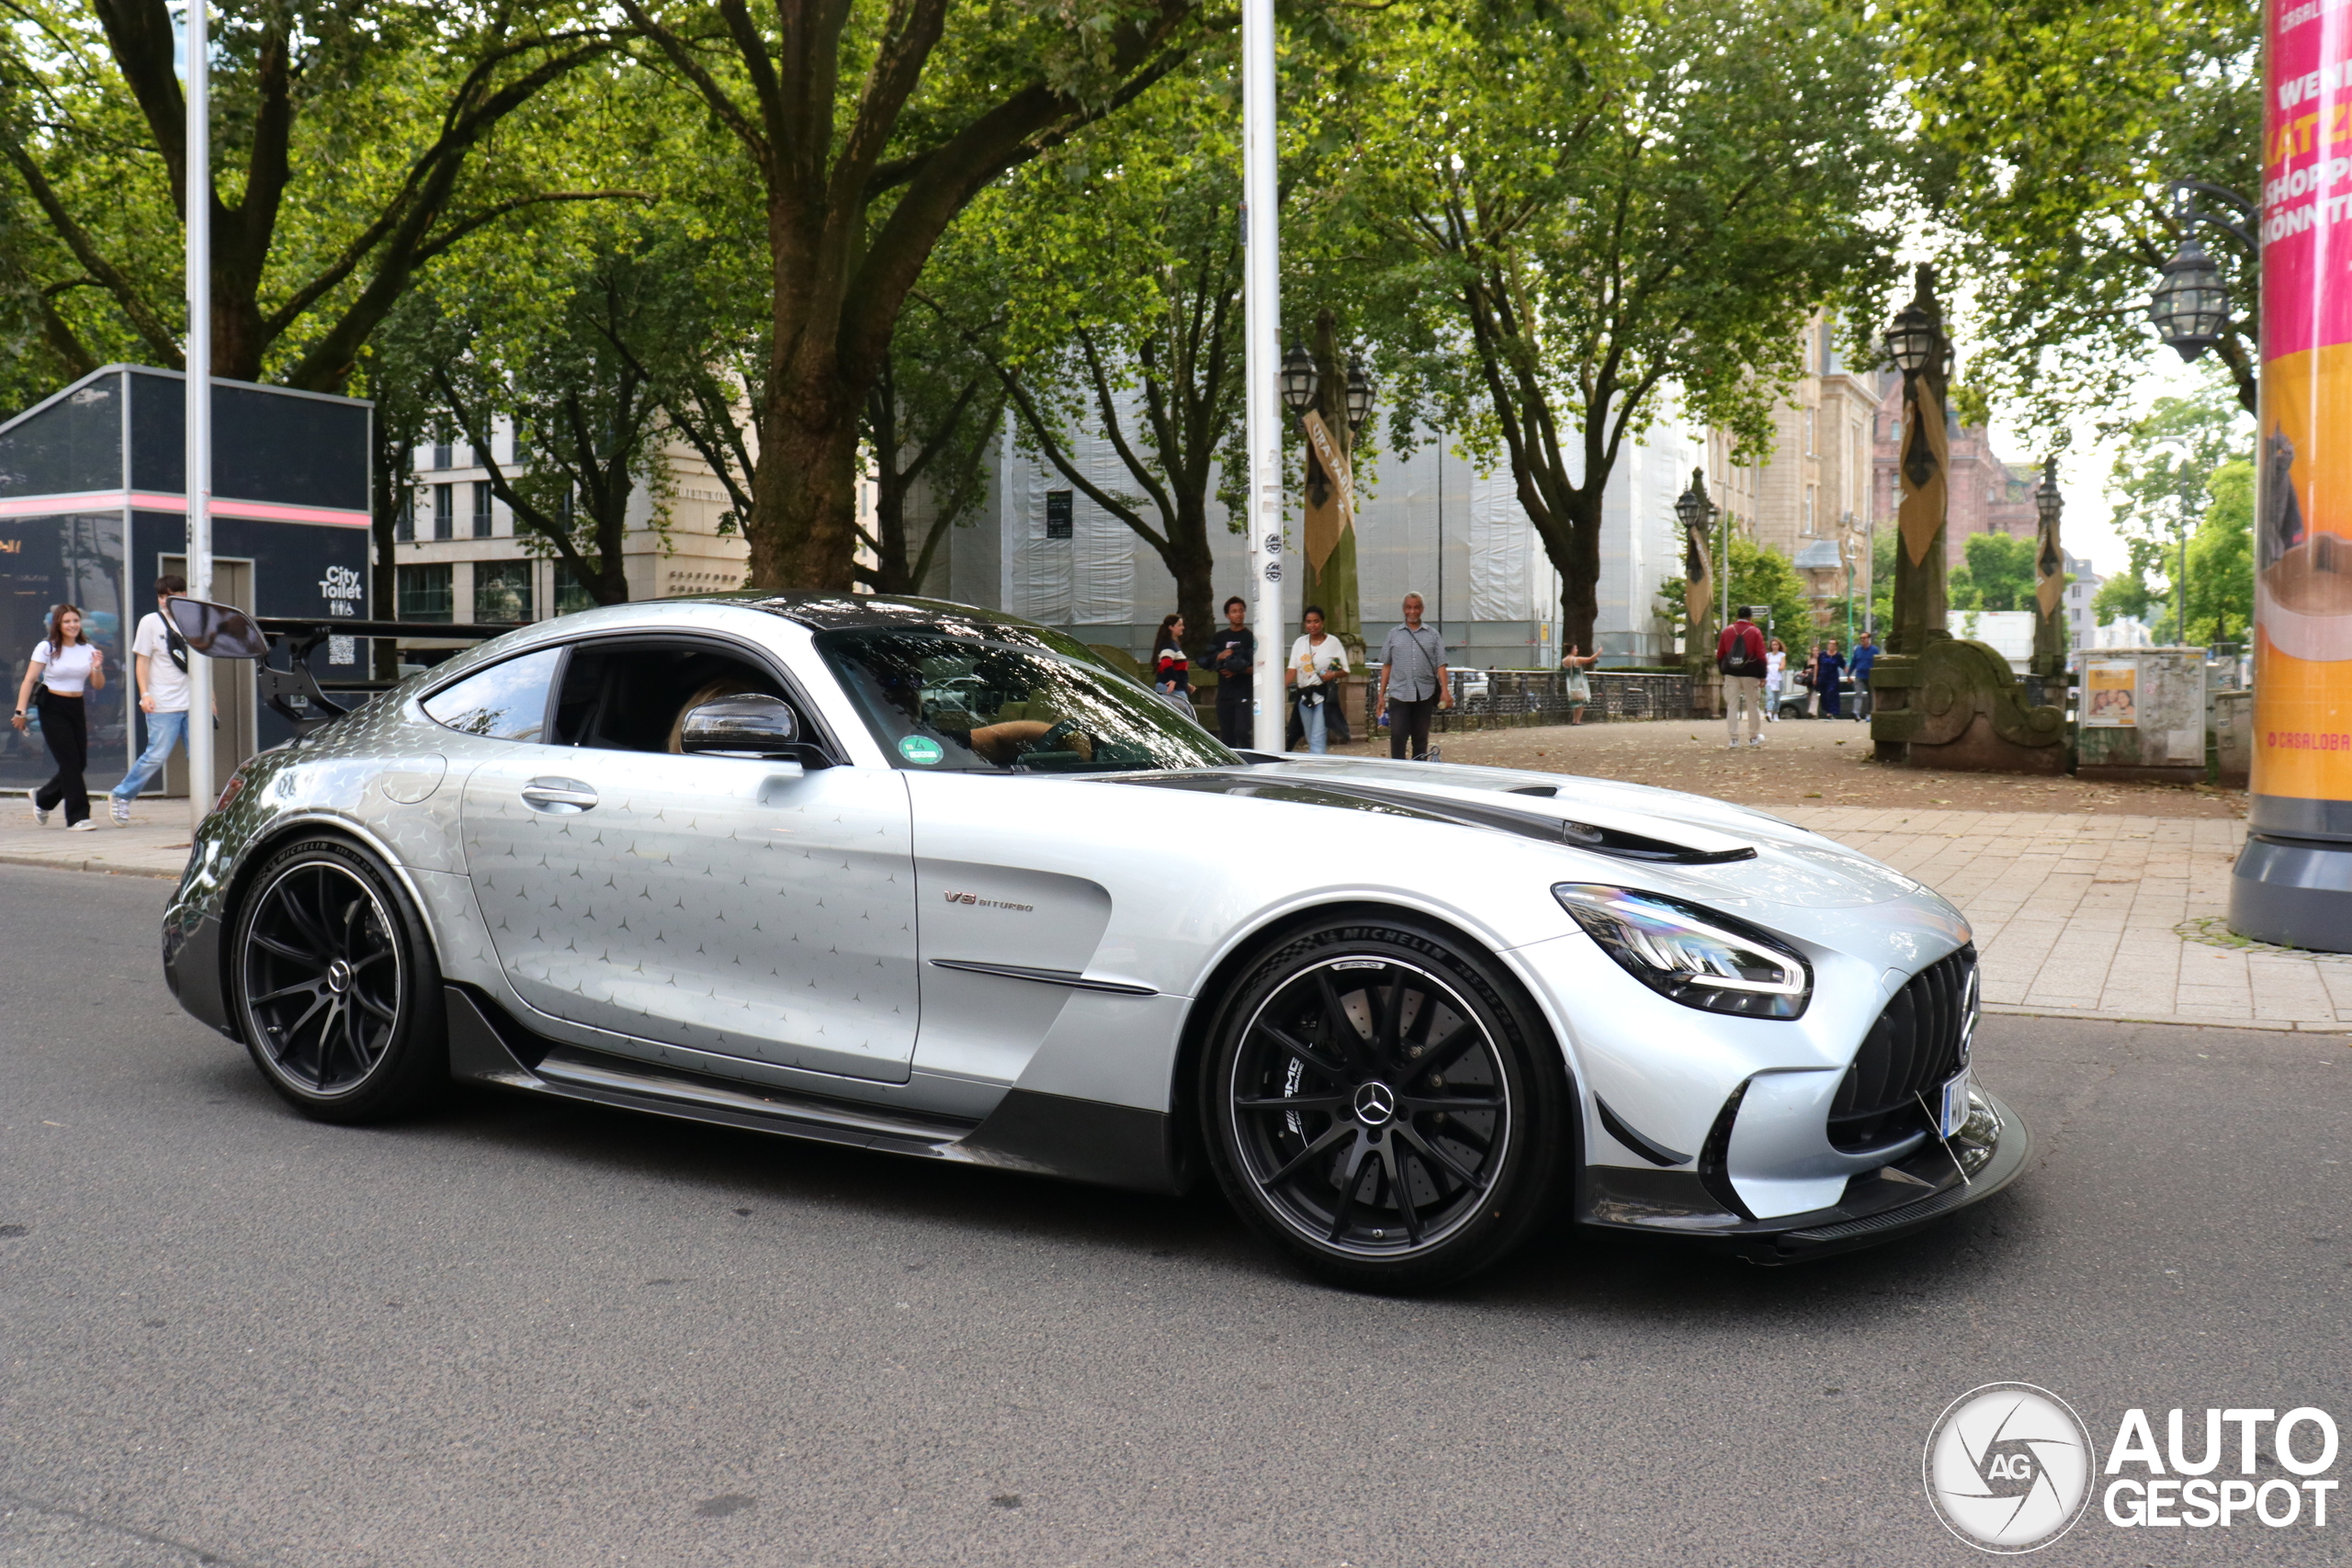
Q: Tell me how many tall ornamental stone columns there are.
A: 4